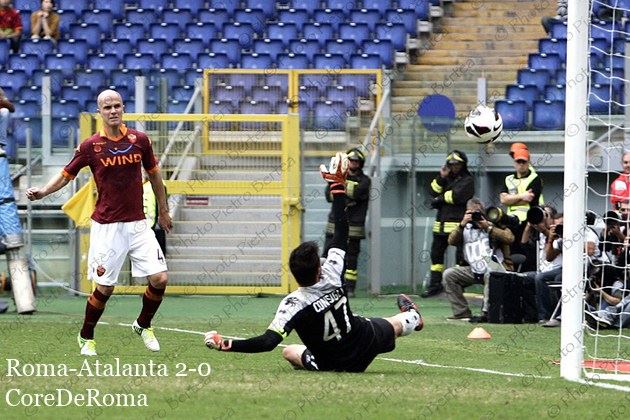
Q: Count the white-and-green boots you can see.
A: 2